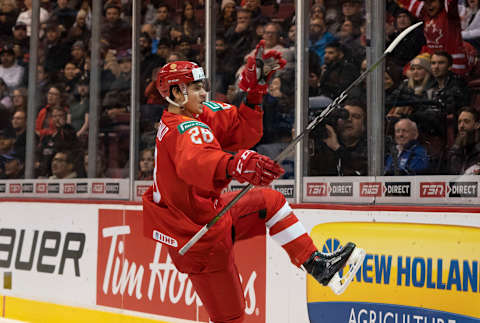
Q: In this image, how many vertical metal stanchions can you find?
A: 6